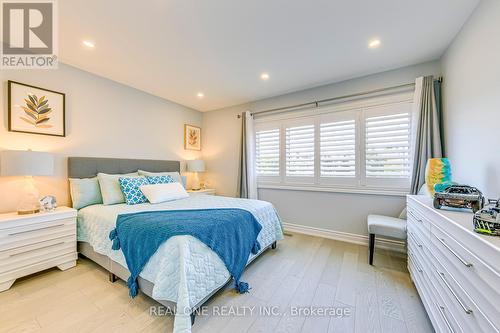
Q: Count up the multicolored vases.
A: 1